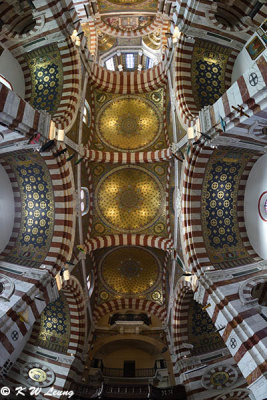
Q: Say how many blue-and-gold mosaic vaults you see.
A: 6